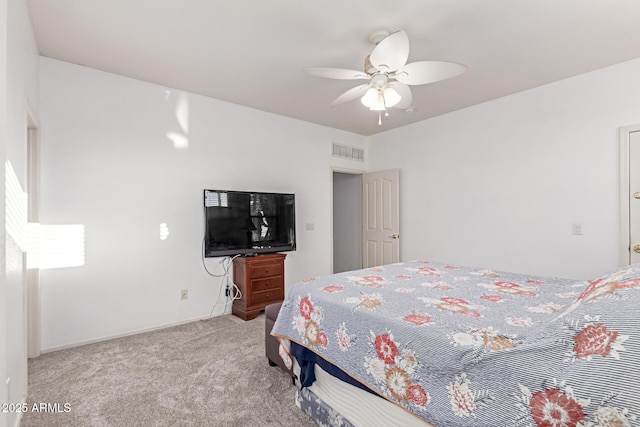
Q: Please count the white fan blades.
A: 5